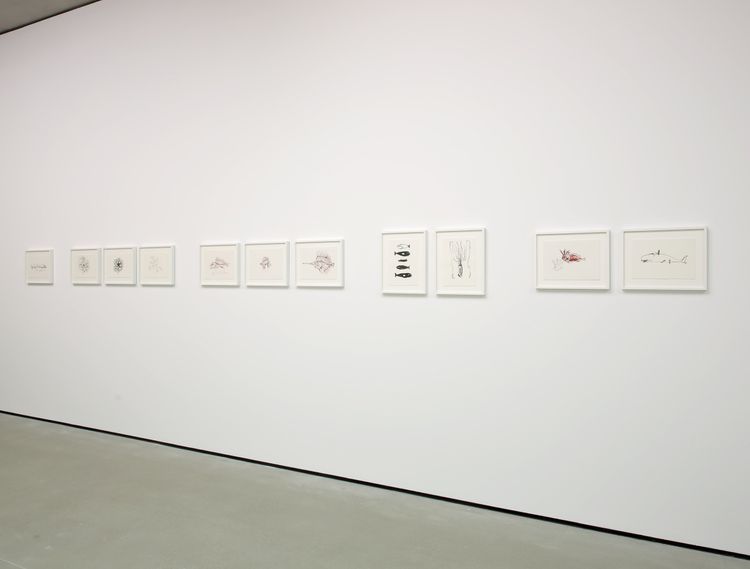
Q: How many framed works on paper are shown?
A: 11